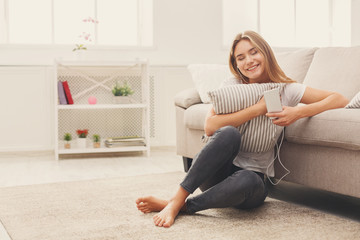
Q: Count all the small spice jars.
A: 0